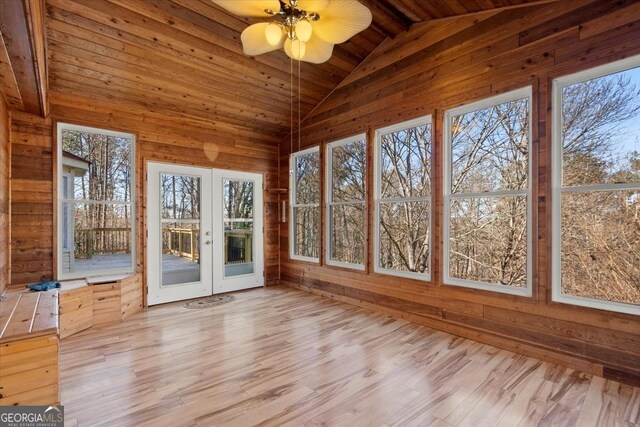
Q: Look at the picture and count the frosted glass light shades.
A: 3